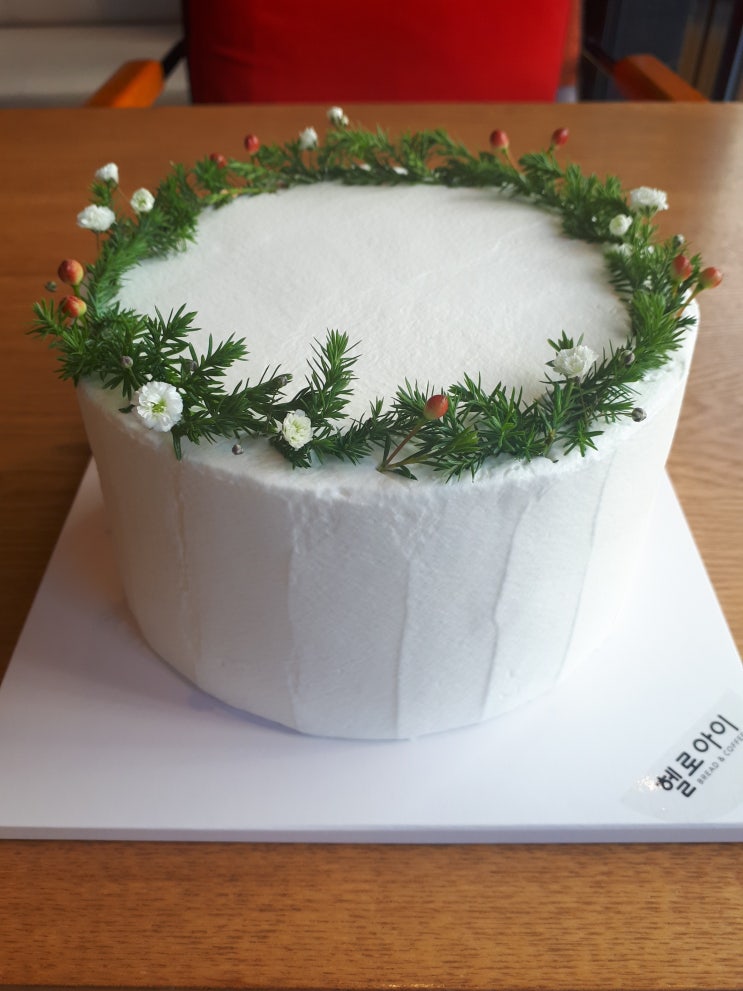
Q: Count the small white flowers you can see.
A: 10